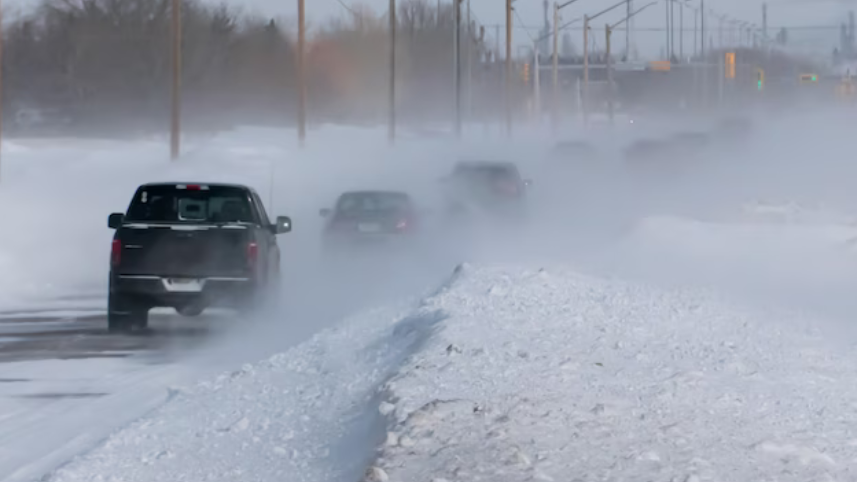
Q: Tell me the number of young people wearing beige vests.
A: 0